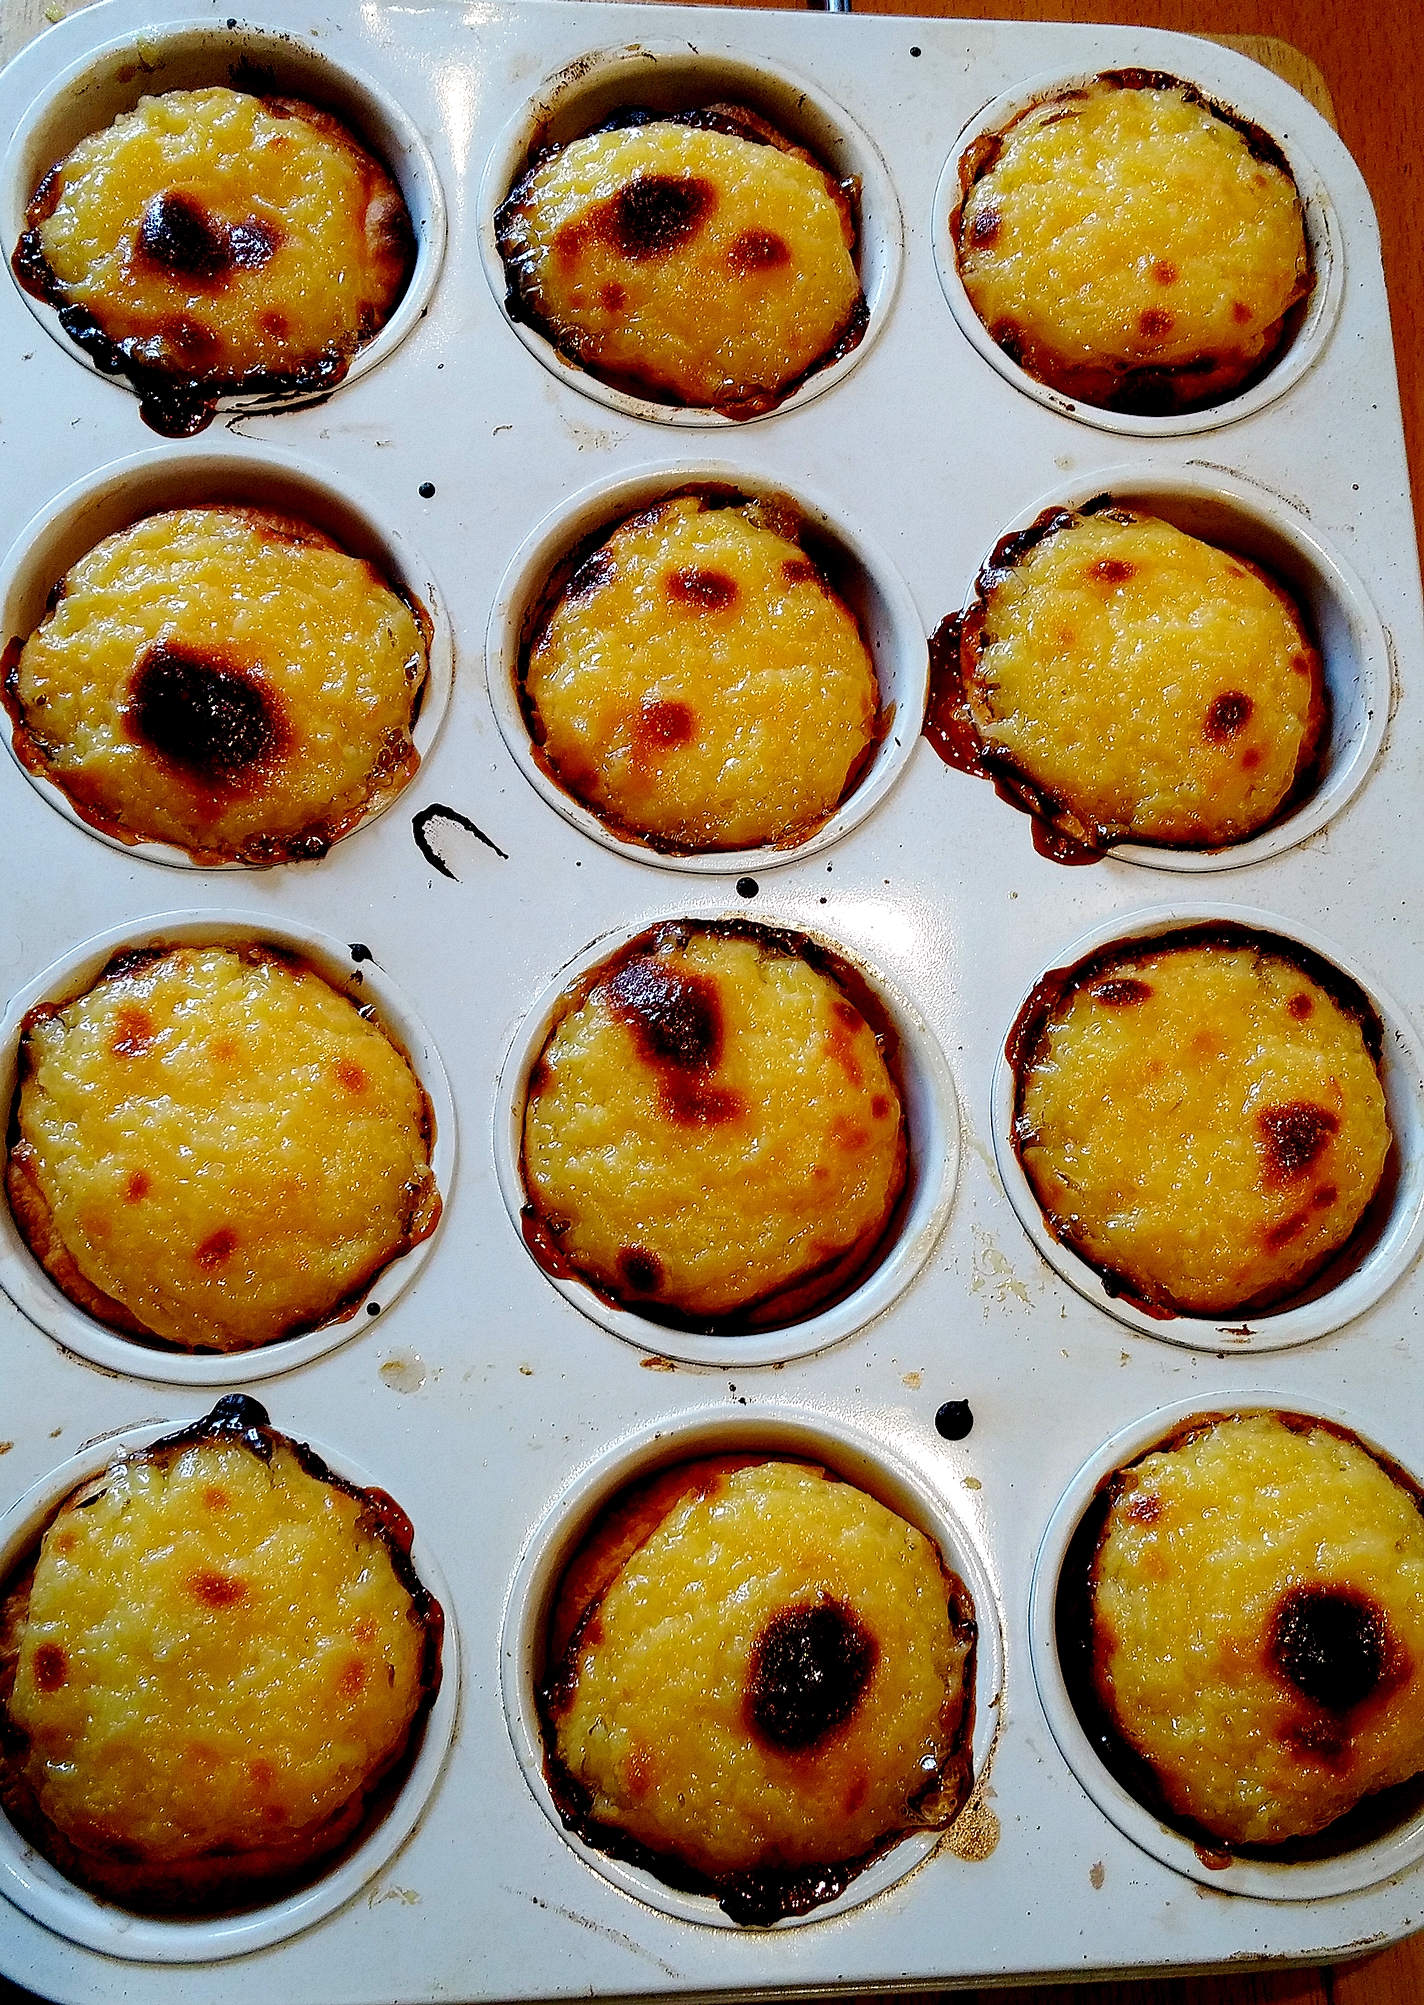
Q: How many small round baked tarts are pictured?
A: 12